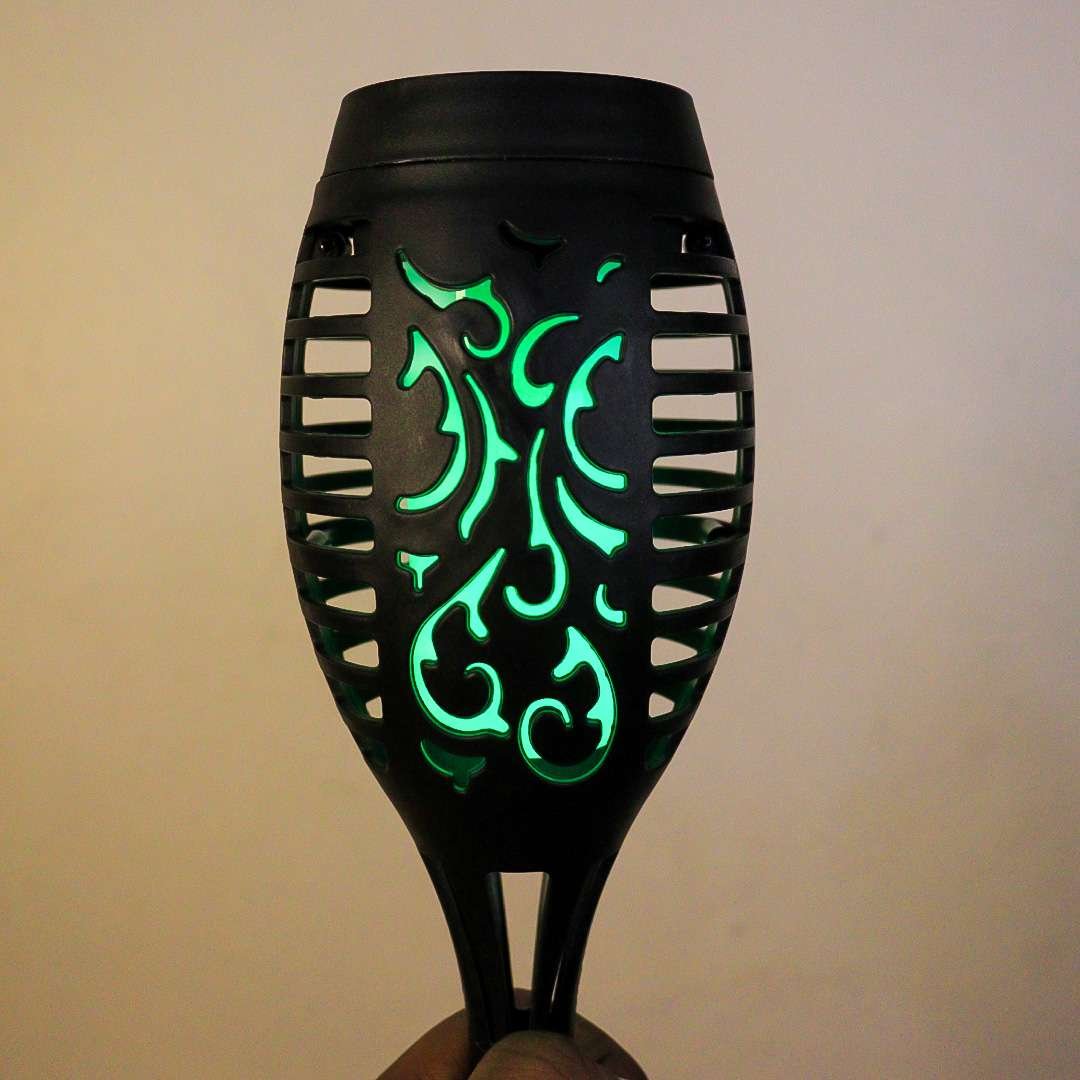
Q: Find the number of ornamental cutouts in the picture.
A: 14